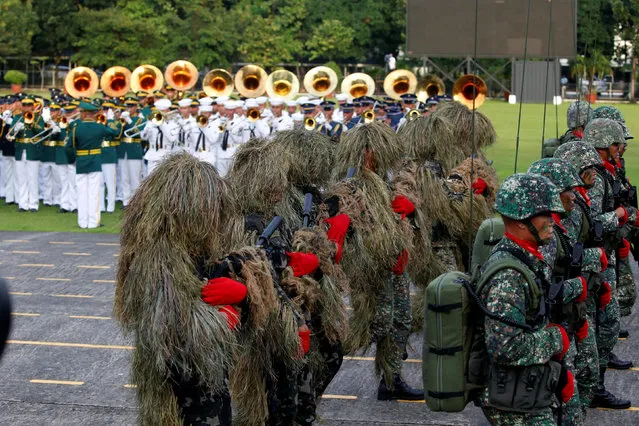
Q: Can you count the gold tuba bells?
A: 12